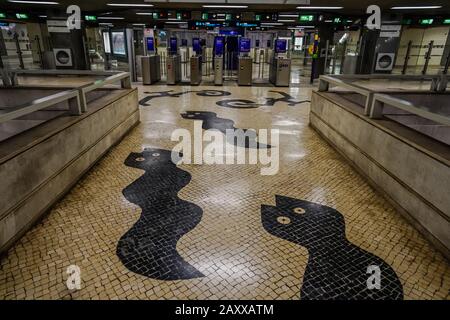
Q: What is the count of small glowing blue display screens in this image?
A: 6